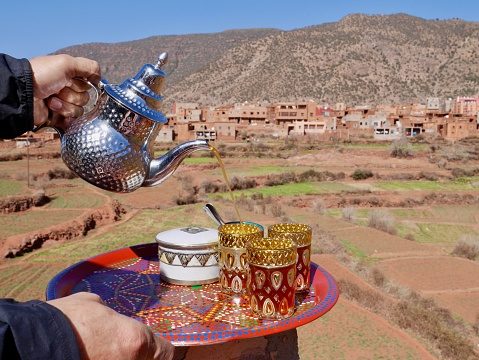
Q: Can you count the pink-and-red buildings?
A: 1